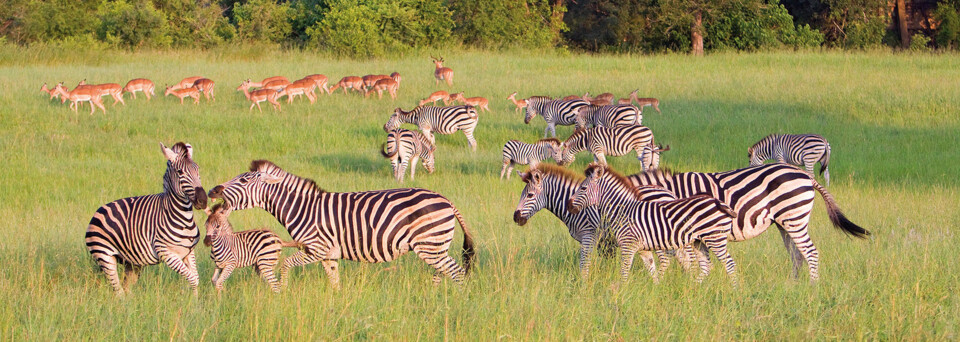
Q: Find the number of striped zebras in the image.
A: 14